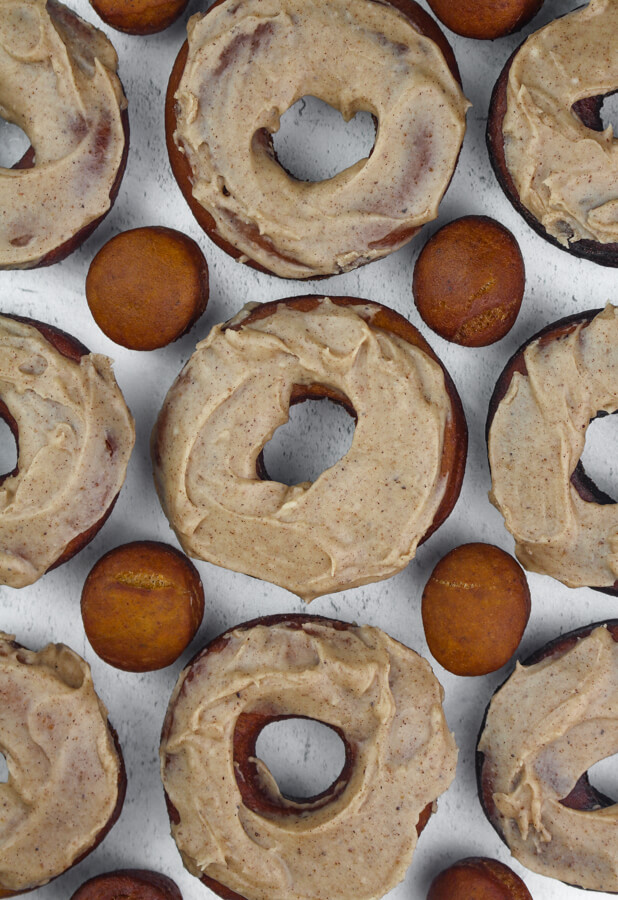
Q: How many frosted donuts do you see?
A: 9